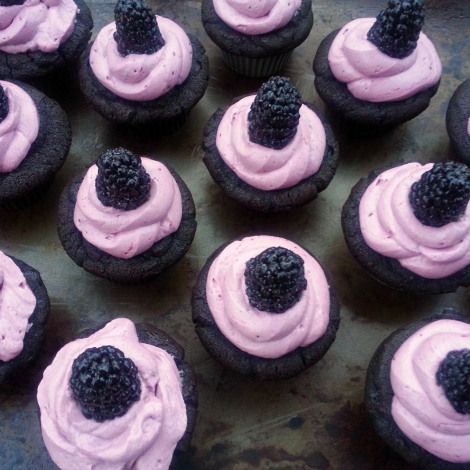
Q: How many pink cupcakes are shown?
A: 13